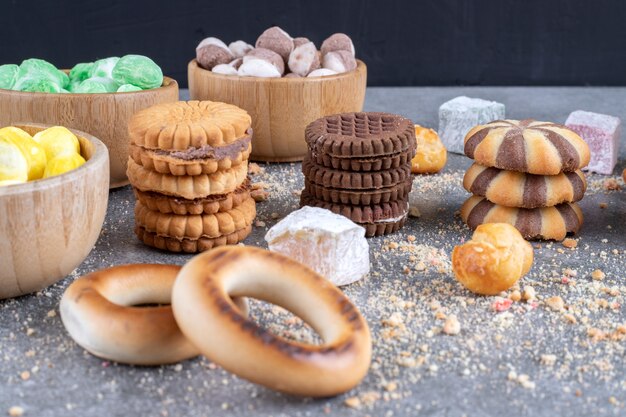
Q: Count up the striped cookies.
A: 3